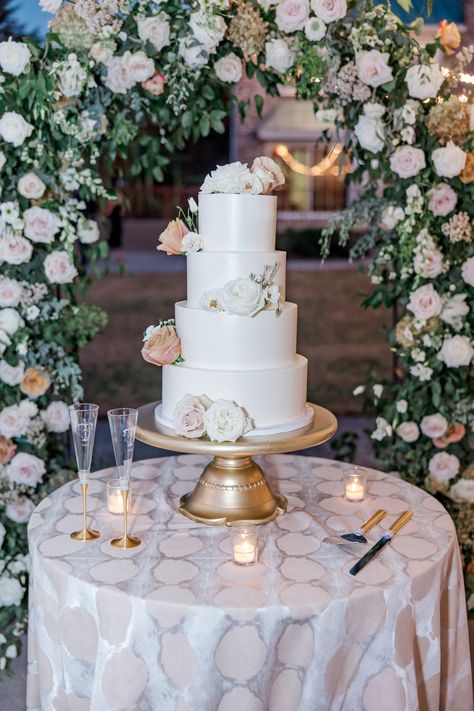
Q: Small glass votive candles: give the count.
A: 3